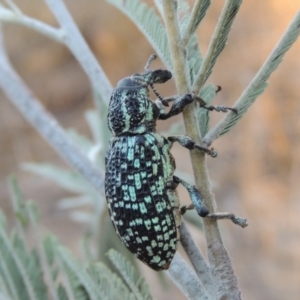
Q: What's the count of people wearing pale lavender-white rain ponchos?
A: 0